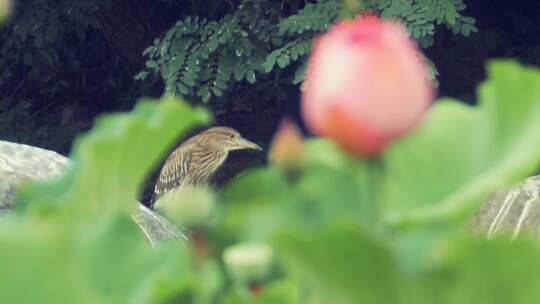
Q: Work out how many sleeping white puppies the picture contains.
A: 0